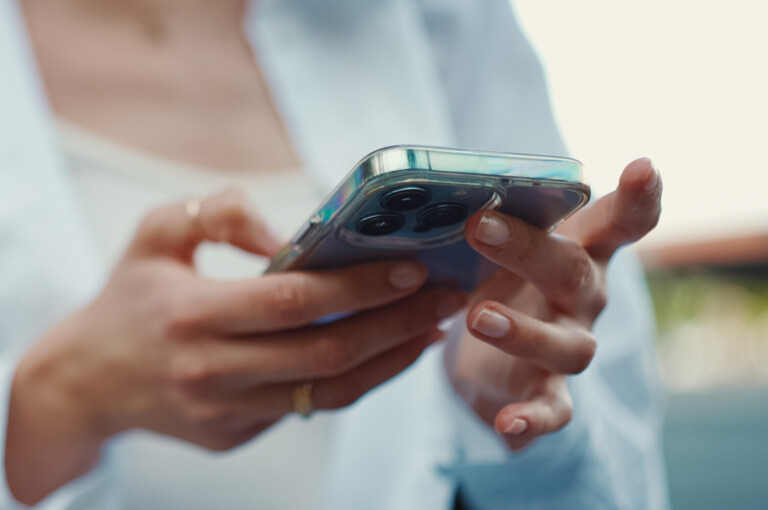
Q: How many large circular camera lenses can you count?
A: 3